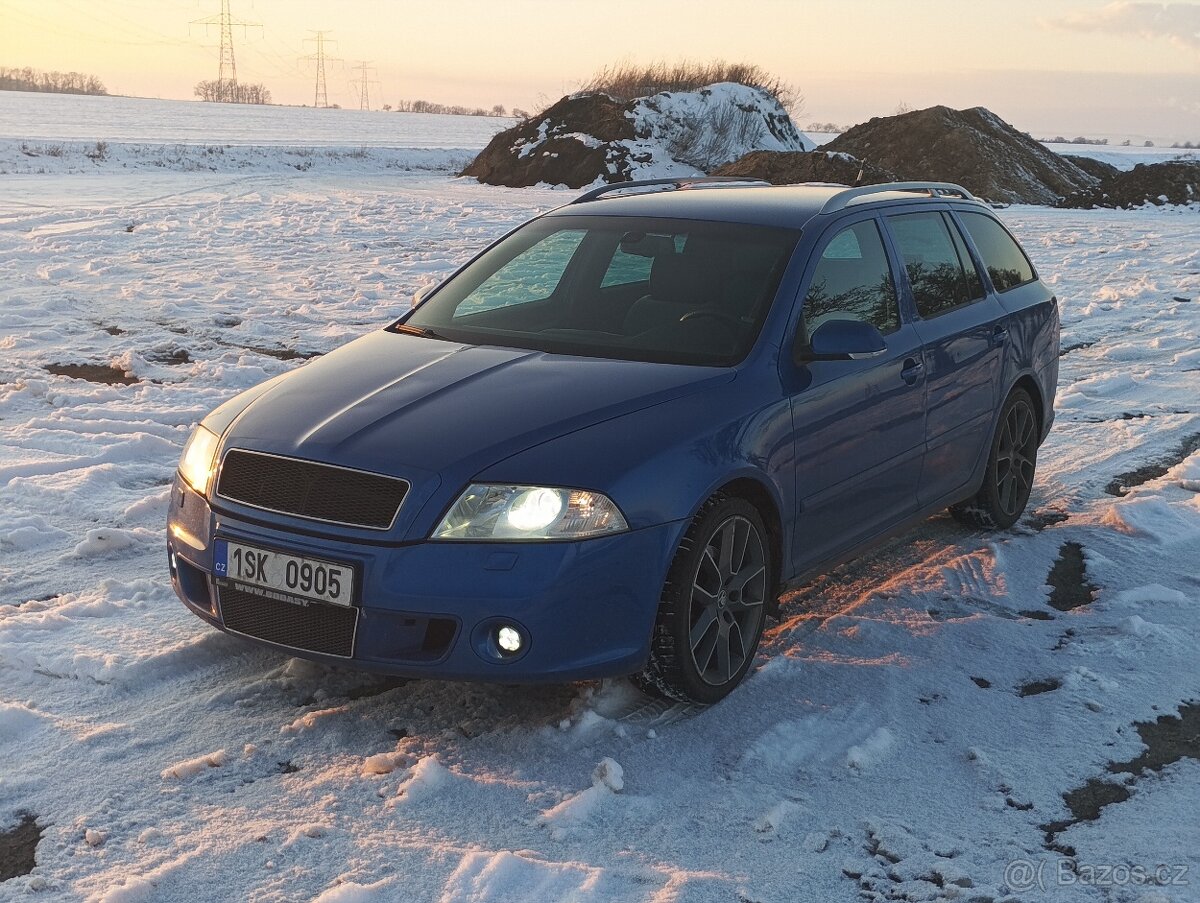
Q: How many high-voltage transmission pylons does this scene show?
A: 3